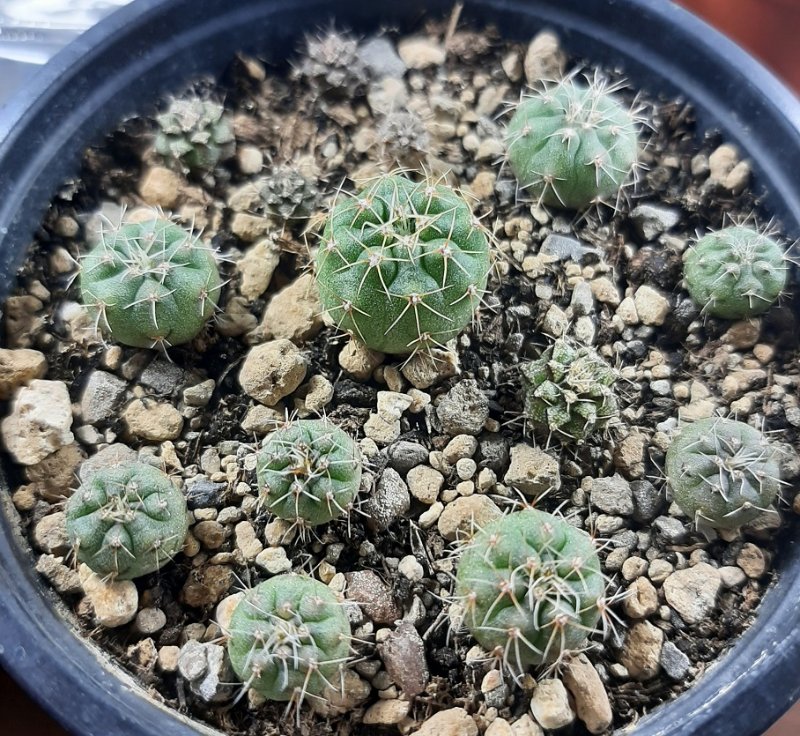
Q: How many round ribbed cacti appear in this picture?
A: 9